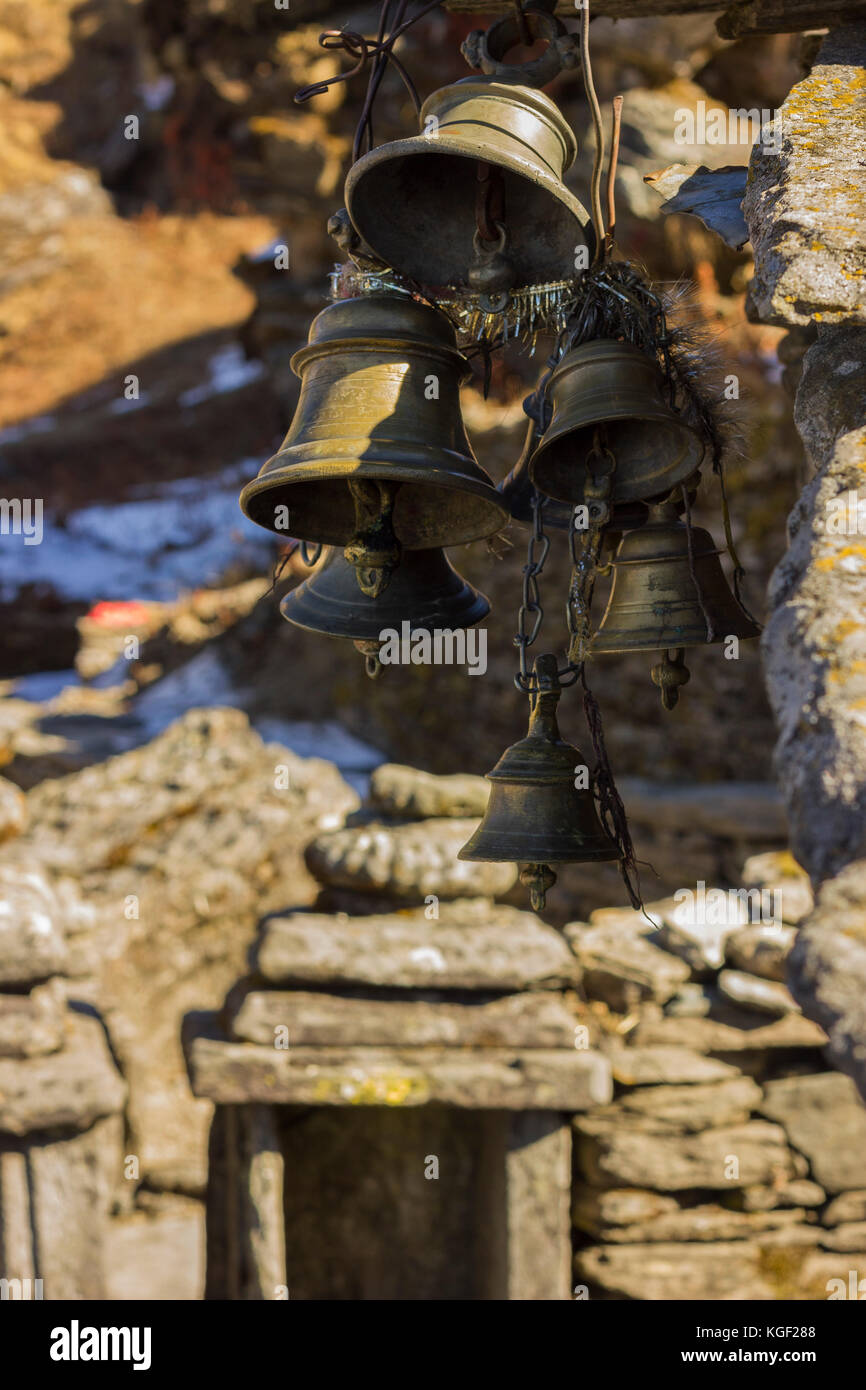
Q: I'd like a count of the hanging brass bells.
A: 7